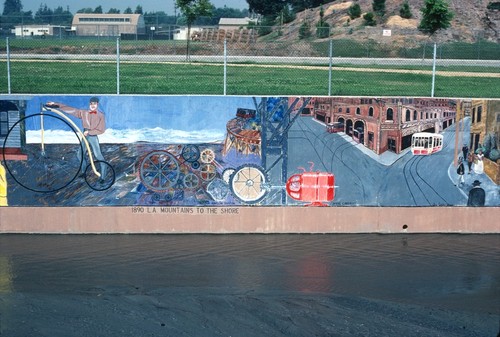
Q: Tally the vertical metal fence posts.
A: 5